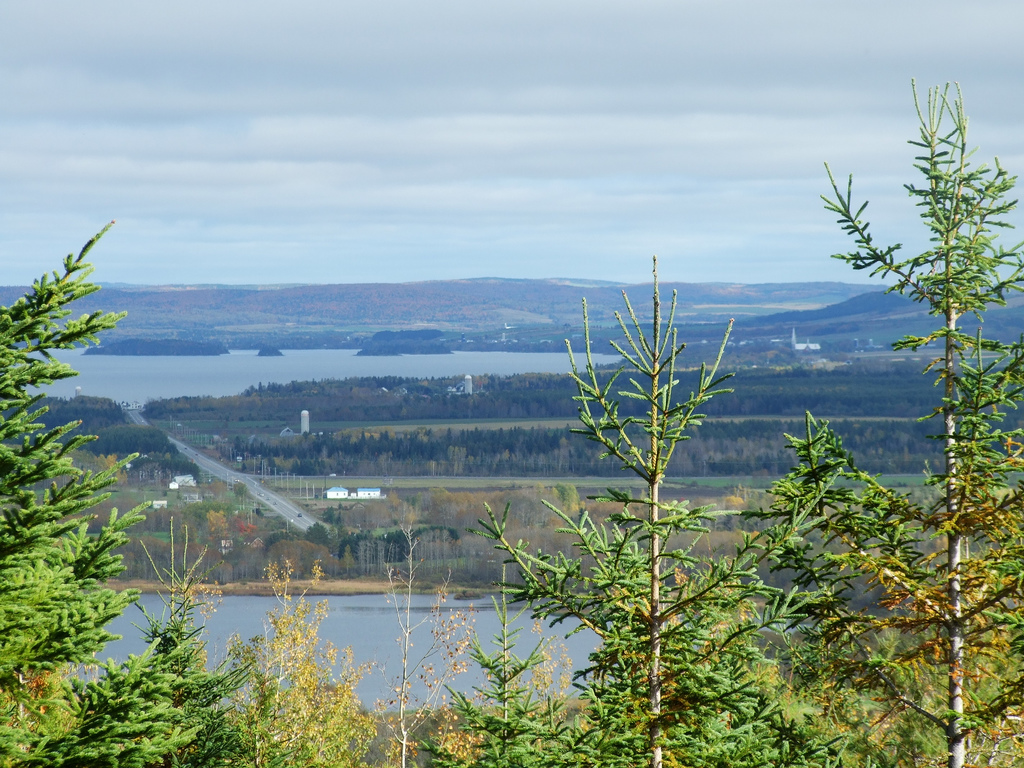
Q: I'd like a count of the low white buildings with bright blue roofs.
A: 2